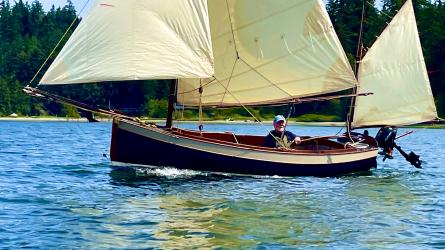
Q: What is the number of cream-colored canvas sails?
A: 3